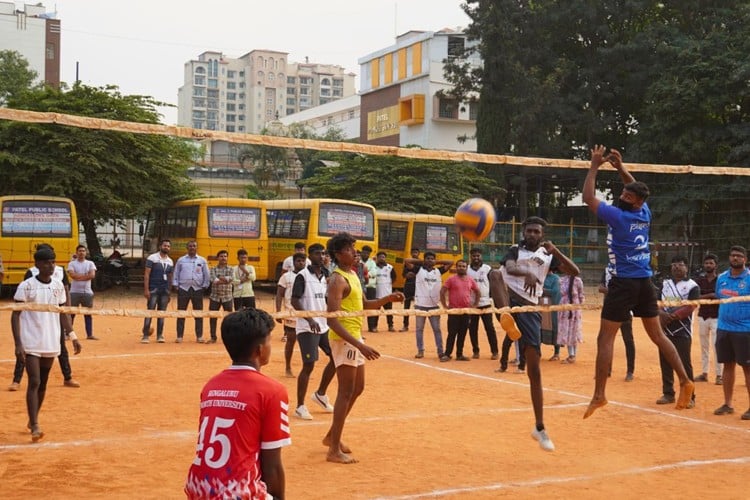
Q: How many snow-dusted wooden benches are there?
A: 0